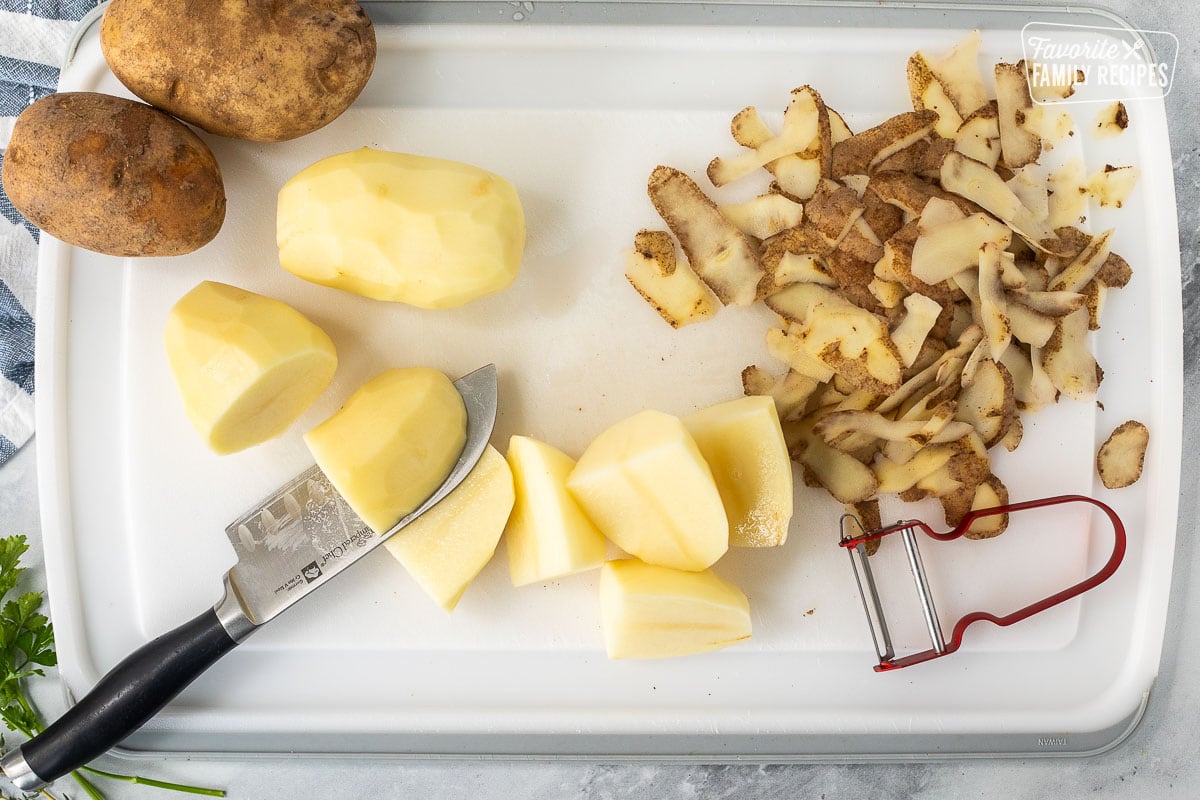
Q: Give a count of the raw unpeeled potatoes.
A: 2